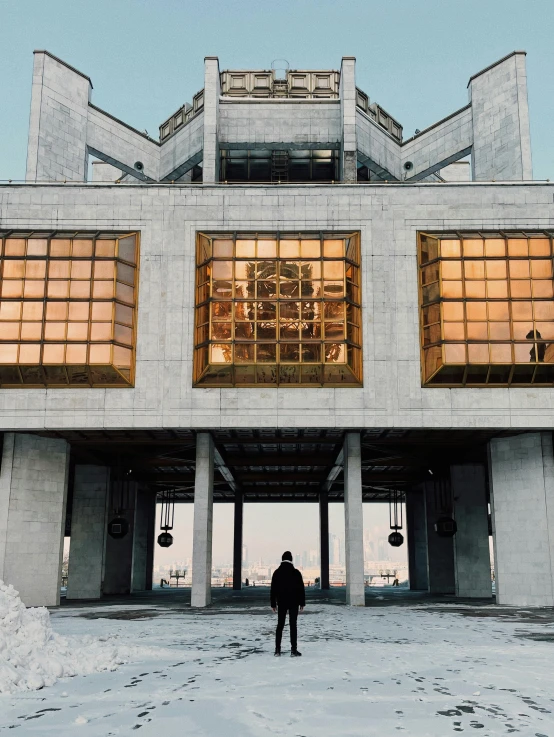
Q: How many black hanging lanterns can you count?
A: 4